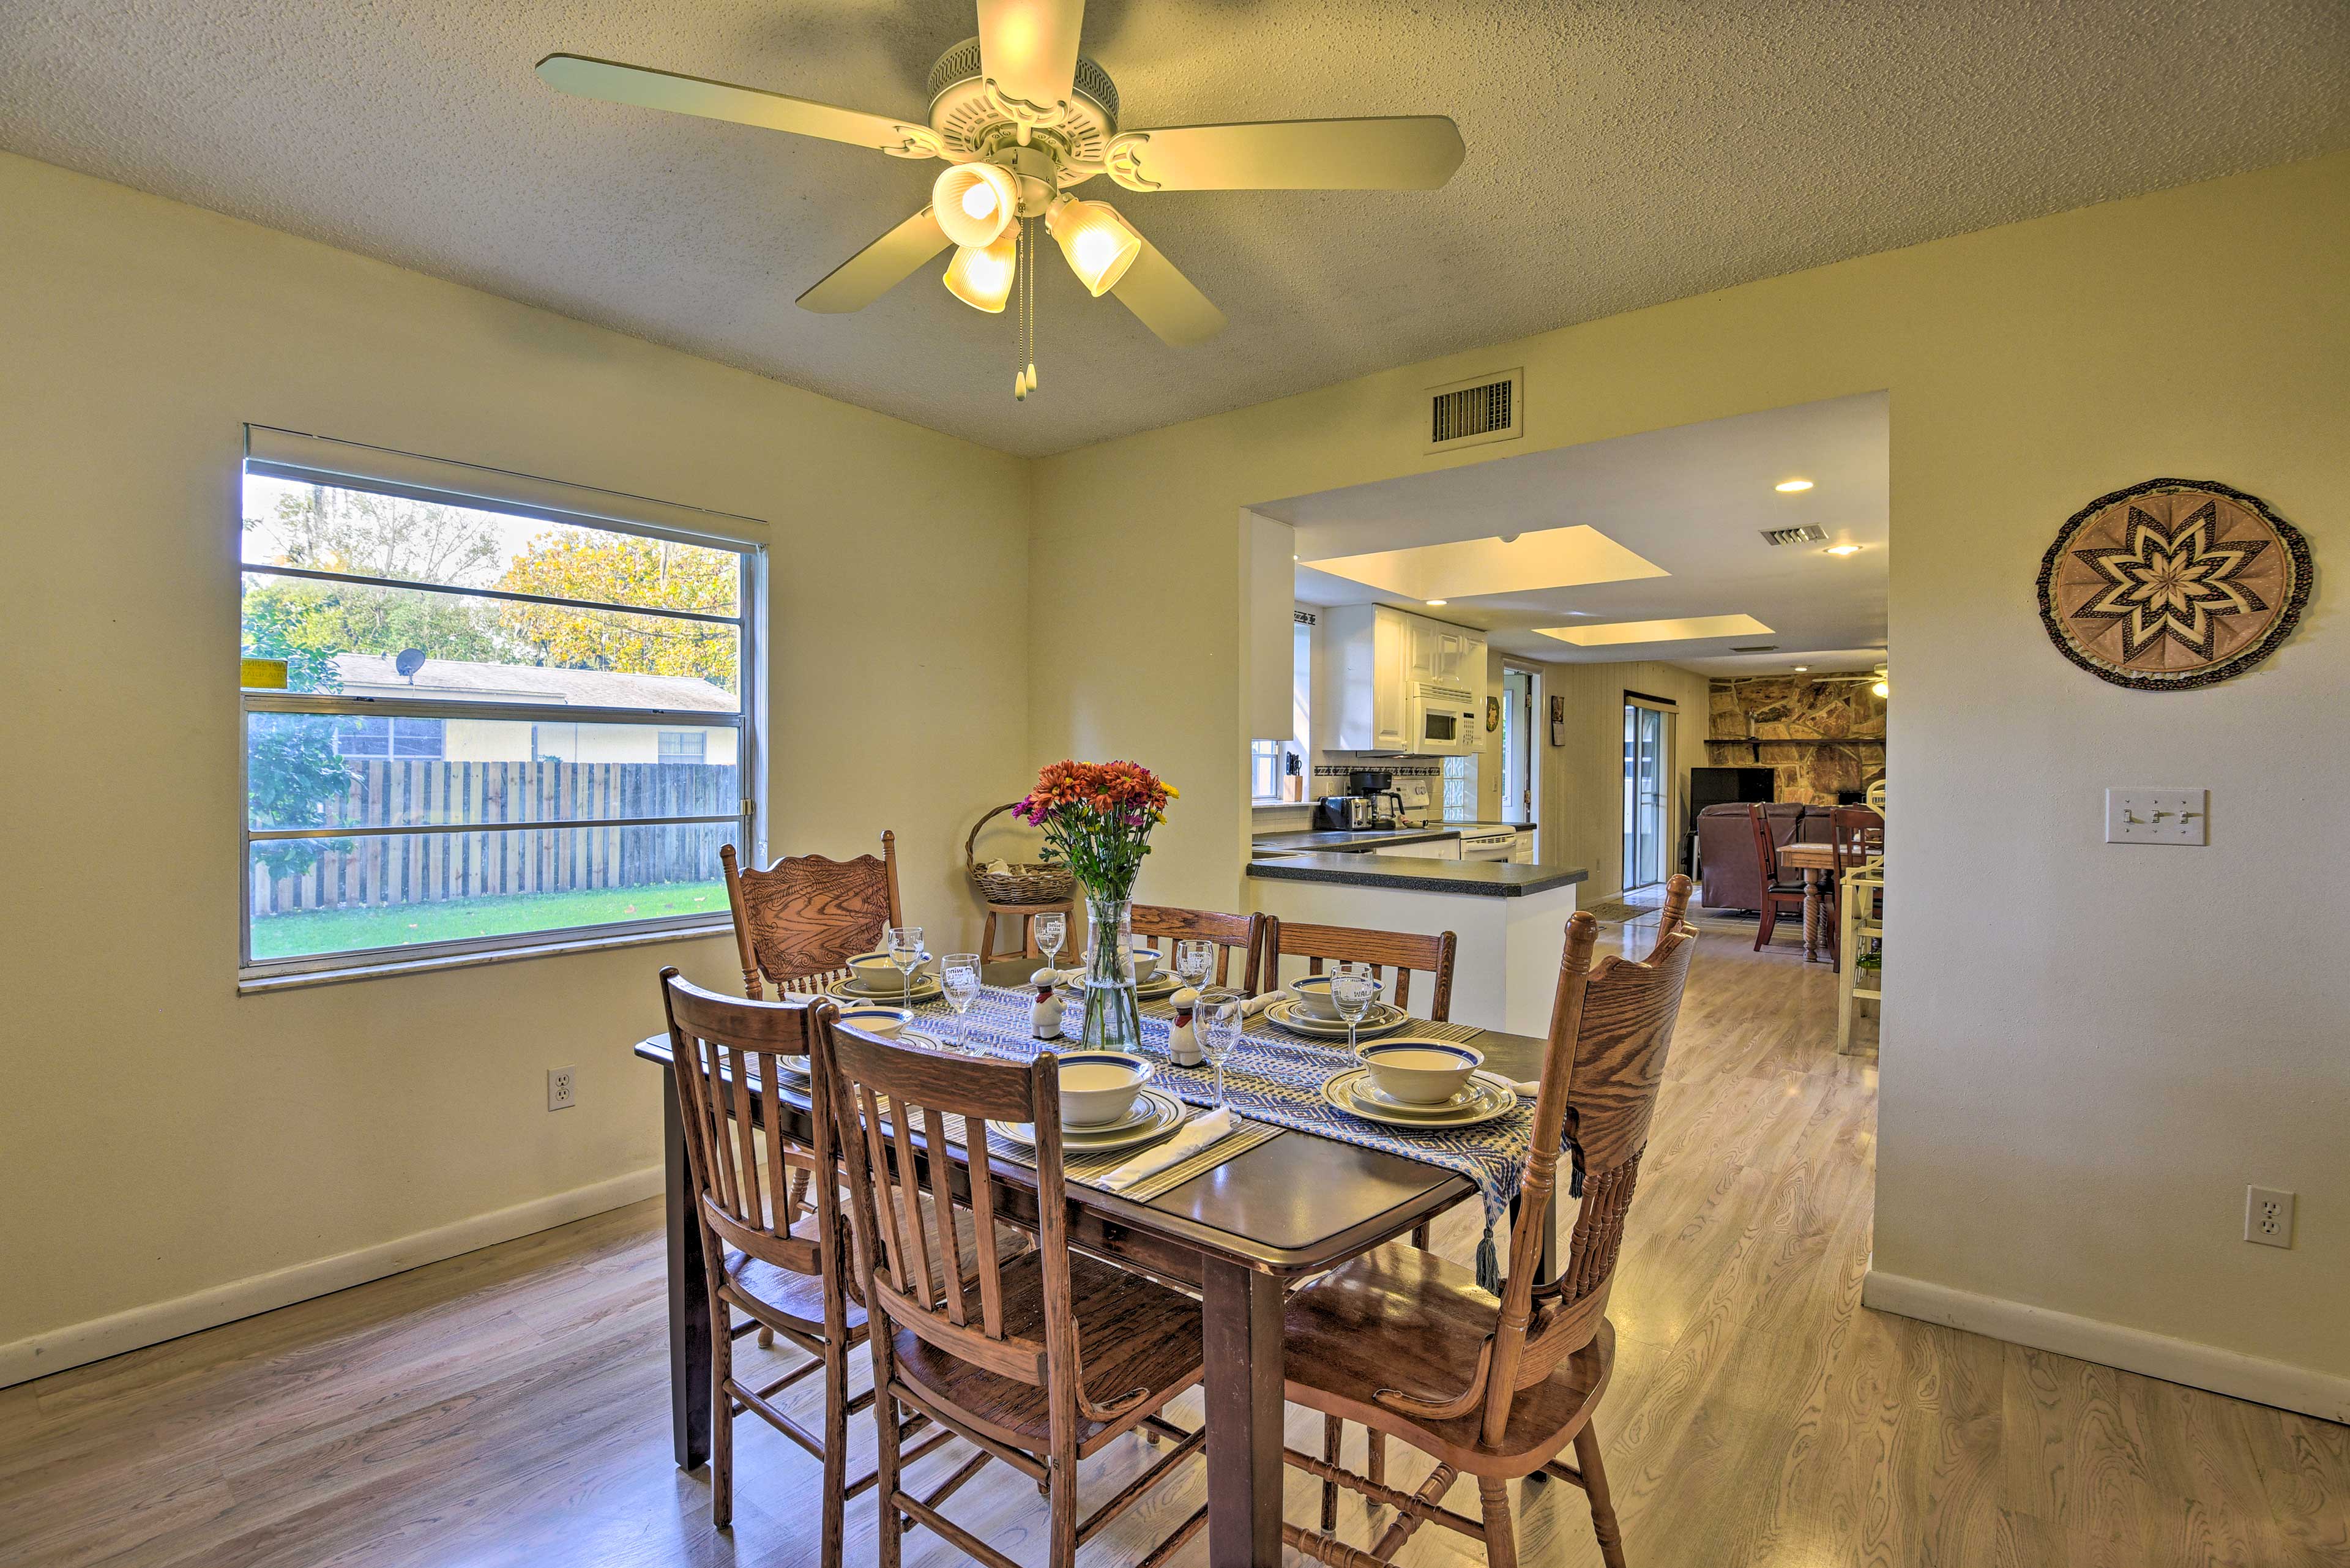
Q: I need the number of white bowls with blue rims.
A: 6